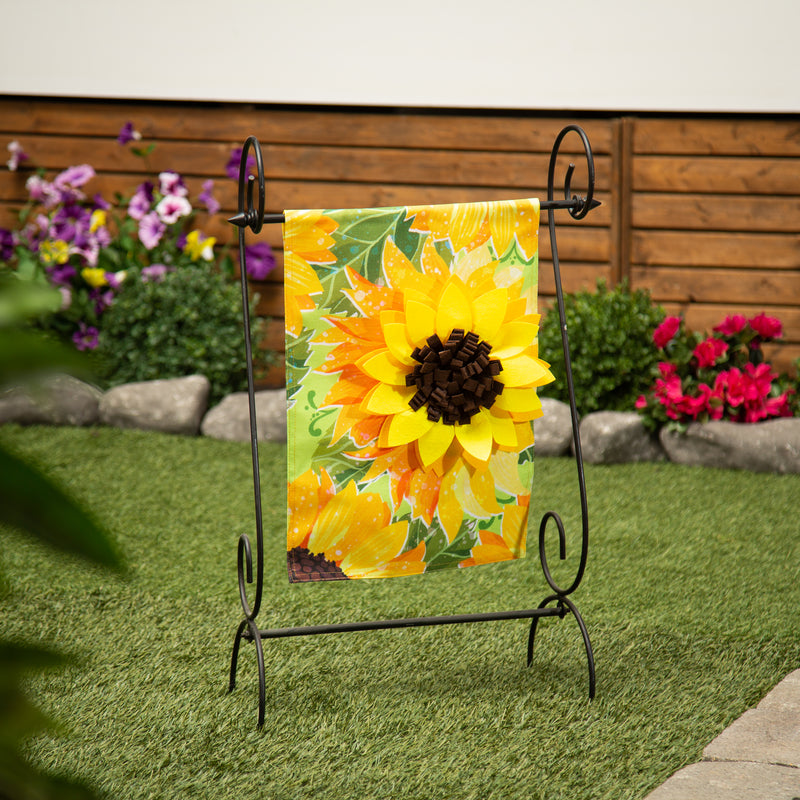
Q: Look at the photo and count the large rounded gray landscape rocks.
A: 6